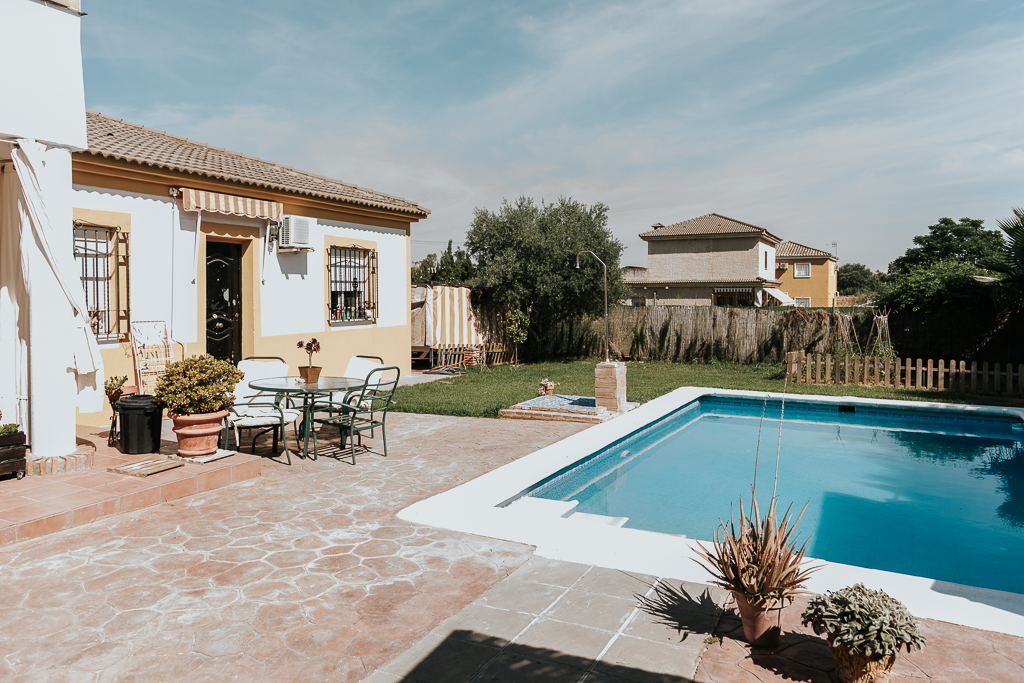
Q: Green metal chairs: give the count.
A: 4